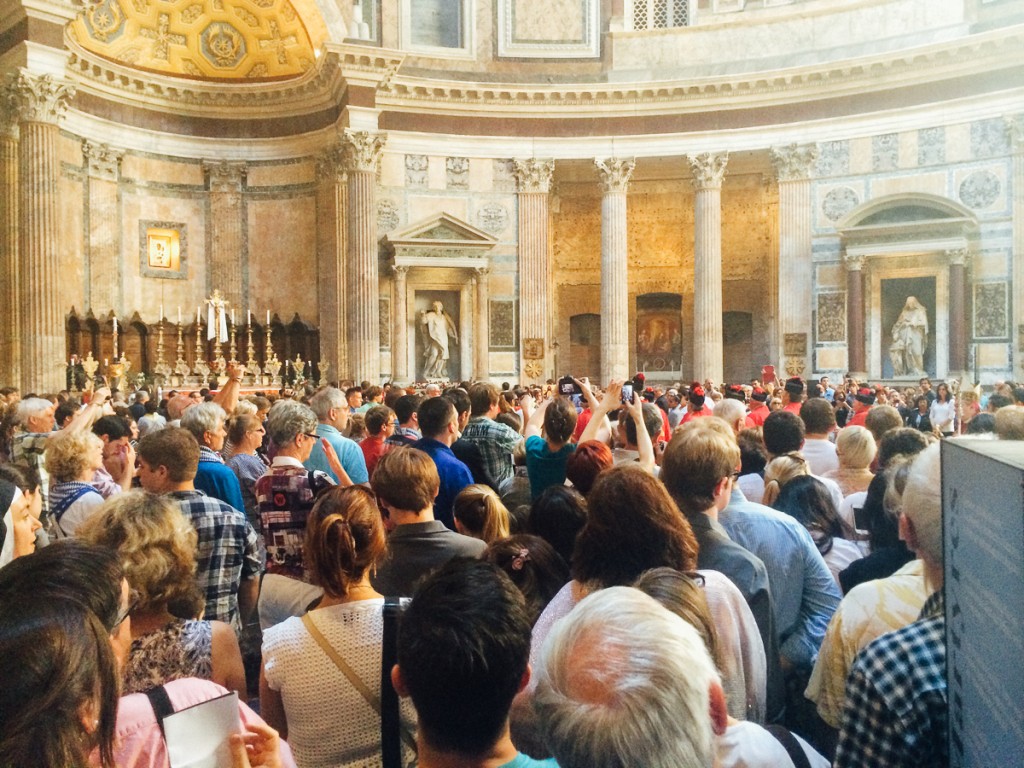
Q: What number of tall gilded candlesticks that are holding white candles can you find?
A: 6